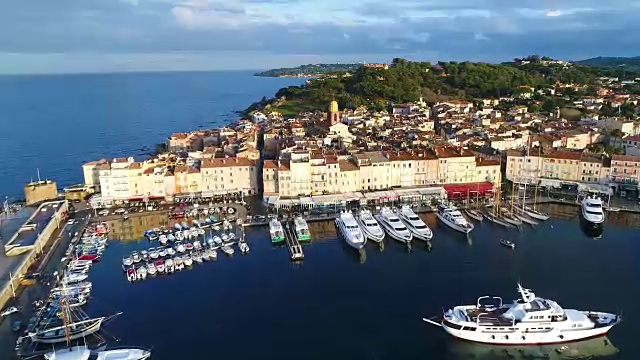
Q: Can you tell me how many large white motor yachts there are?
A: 7